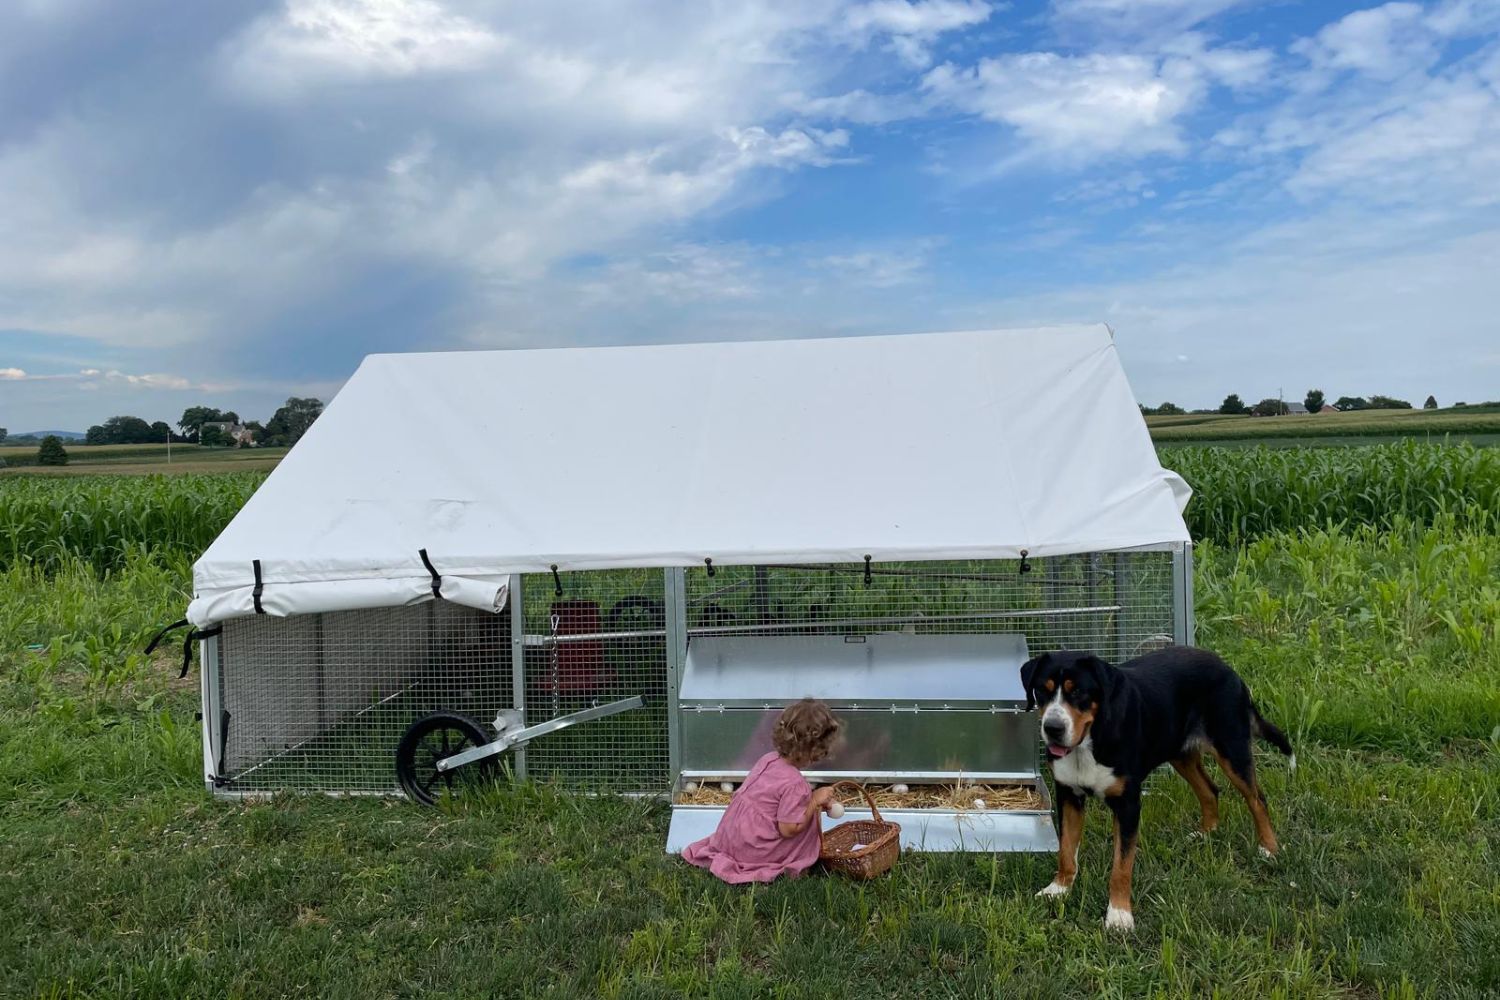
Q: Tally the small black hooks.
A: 4